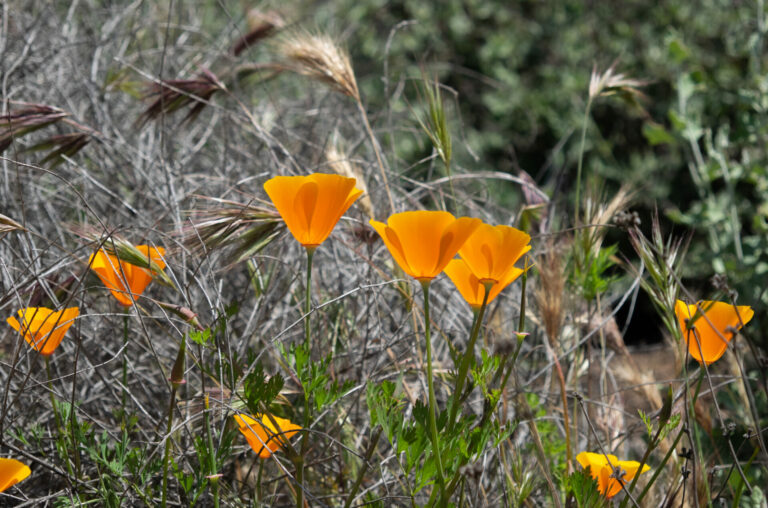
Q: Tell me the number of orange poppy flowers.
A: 10